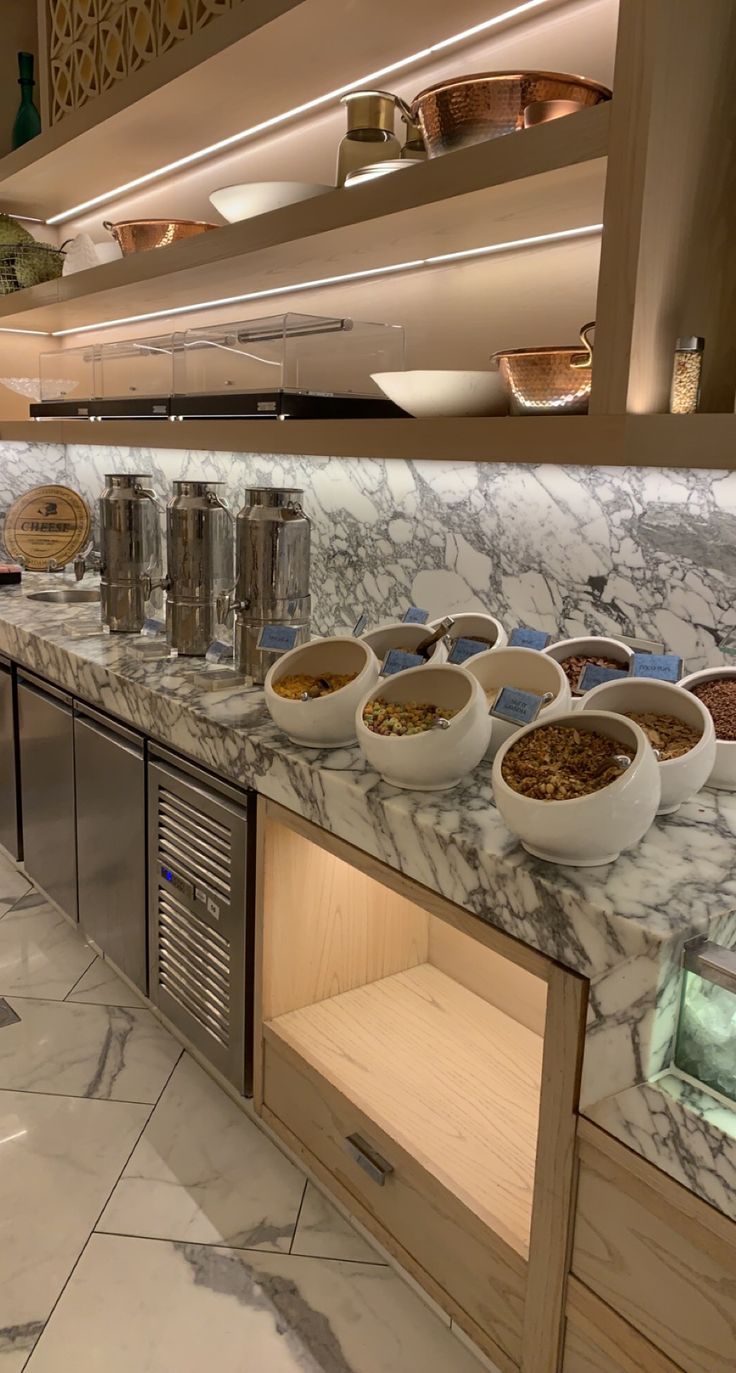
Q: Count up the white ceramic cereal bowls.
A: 9